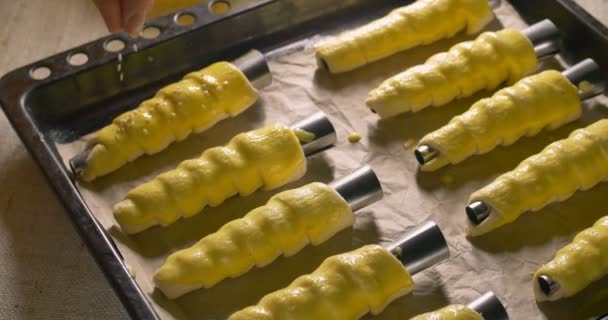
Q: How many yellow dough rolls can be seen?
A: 10